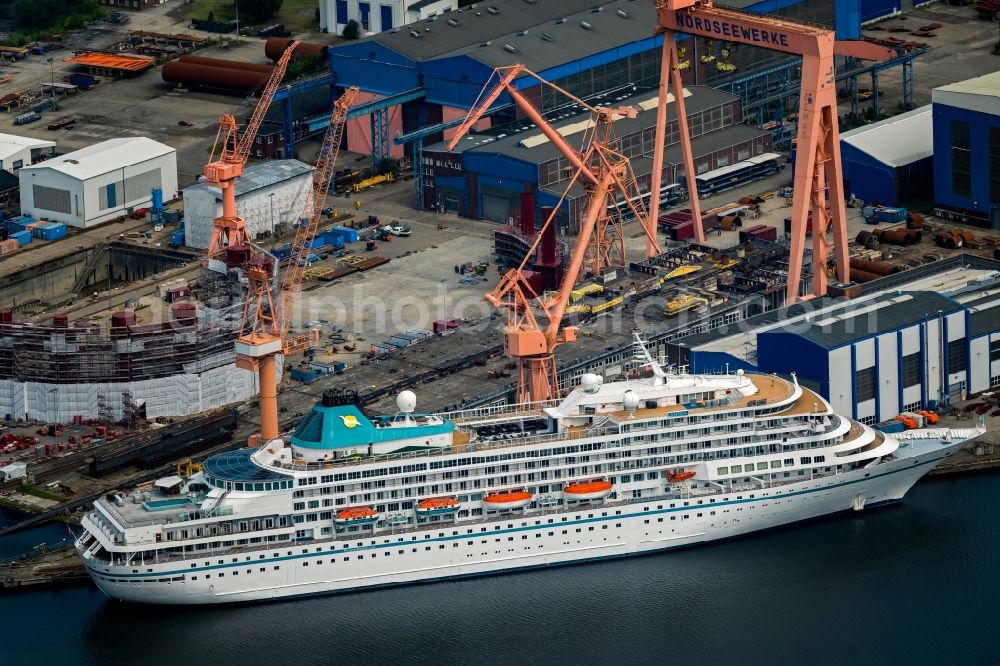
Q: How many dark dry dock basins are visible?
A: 1